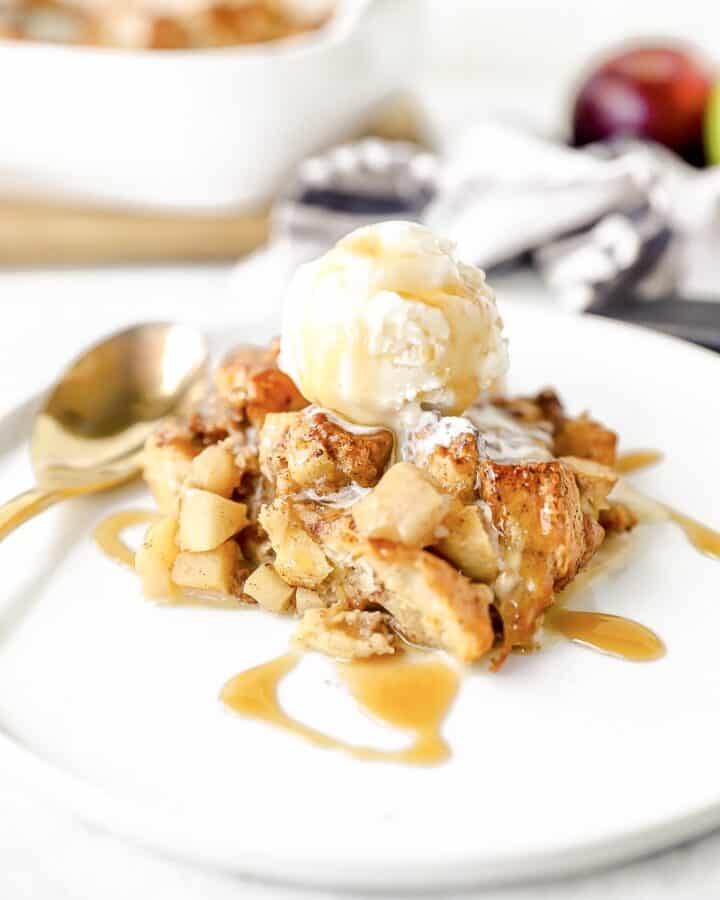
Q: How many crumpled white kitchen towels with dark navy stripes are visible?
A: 1